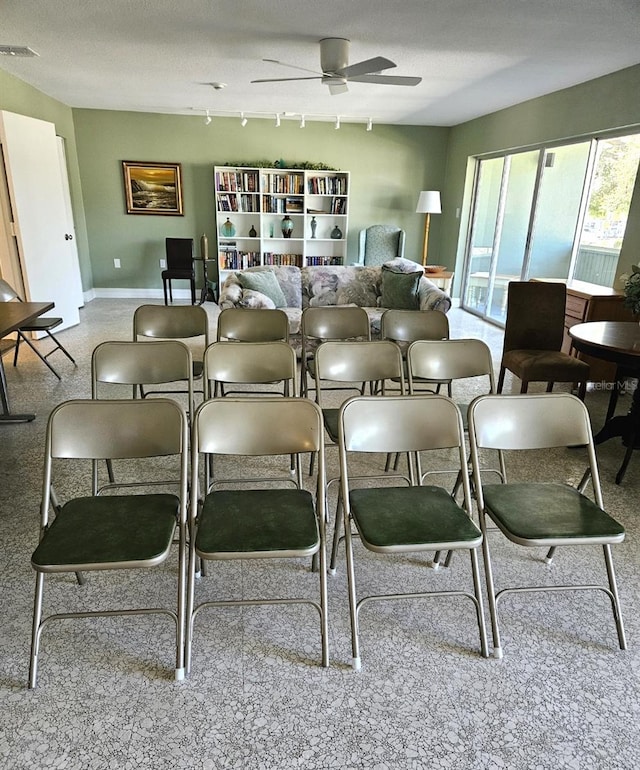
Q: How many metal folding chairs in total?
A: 13